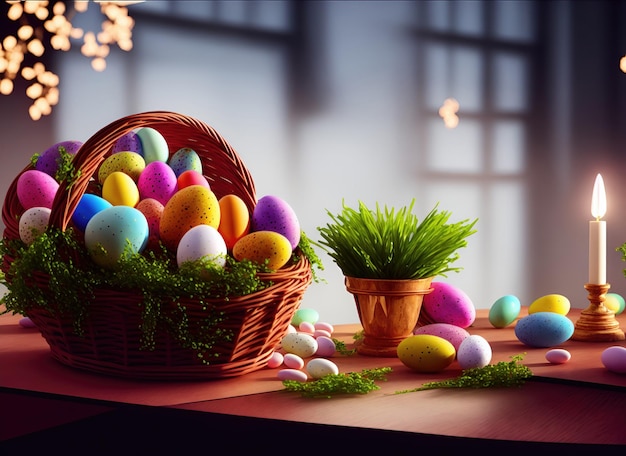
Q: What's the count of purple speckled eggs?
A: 3